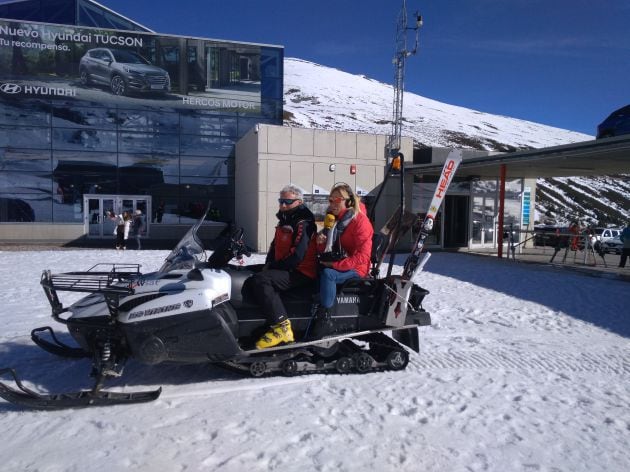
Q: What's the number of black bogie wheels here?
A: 5